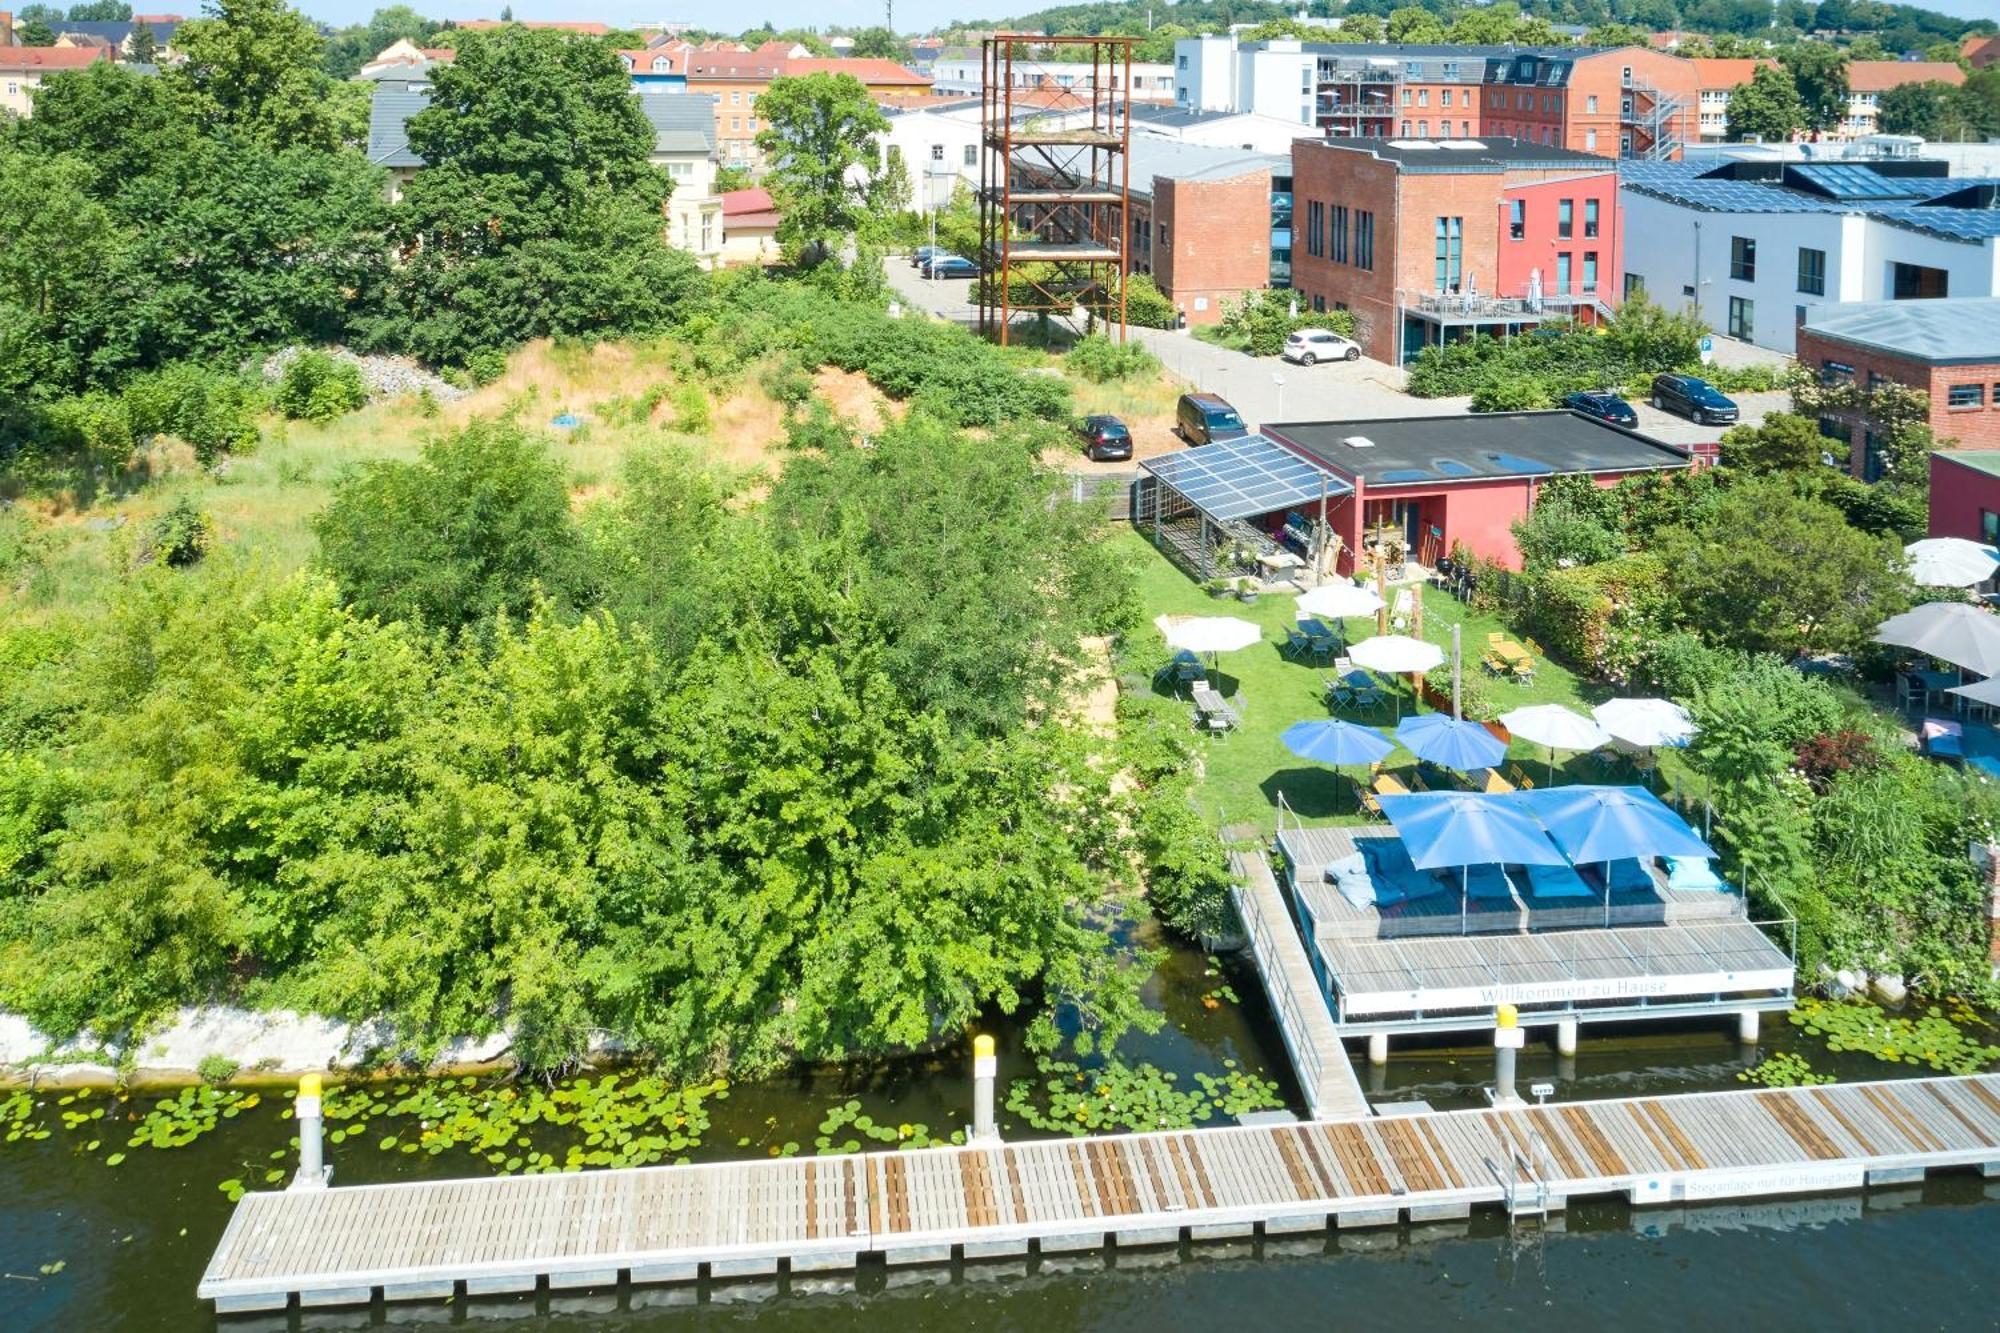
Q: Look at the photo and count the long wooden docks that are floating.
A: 1